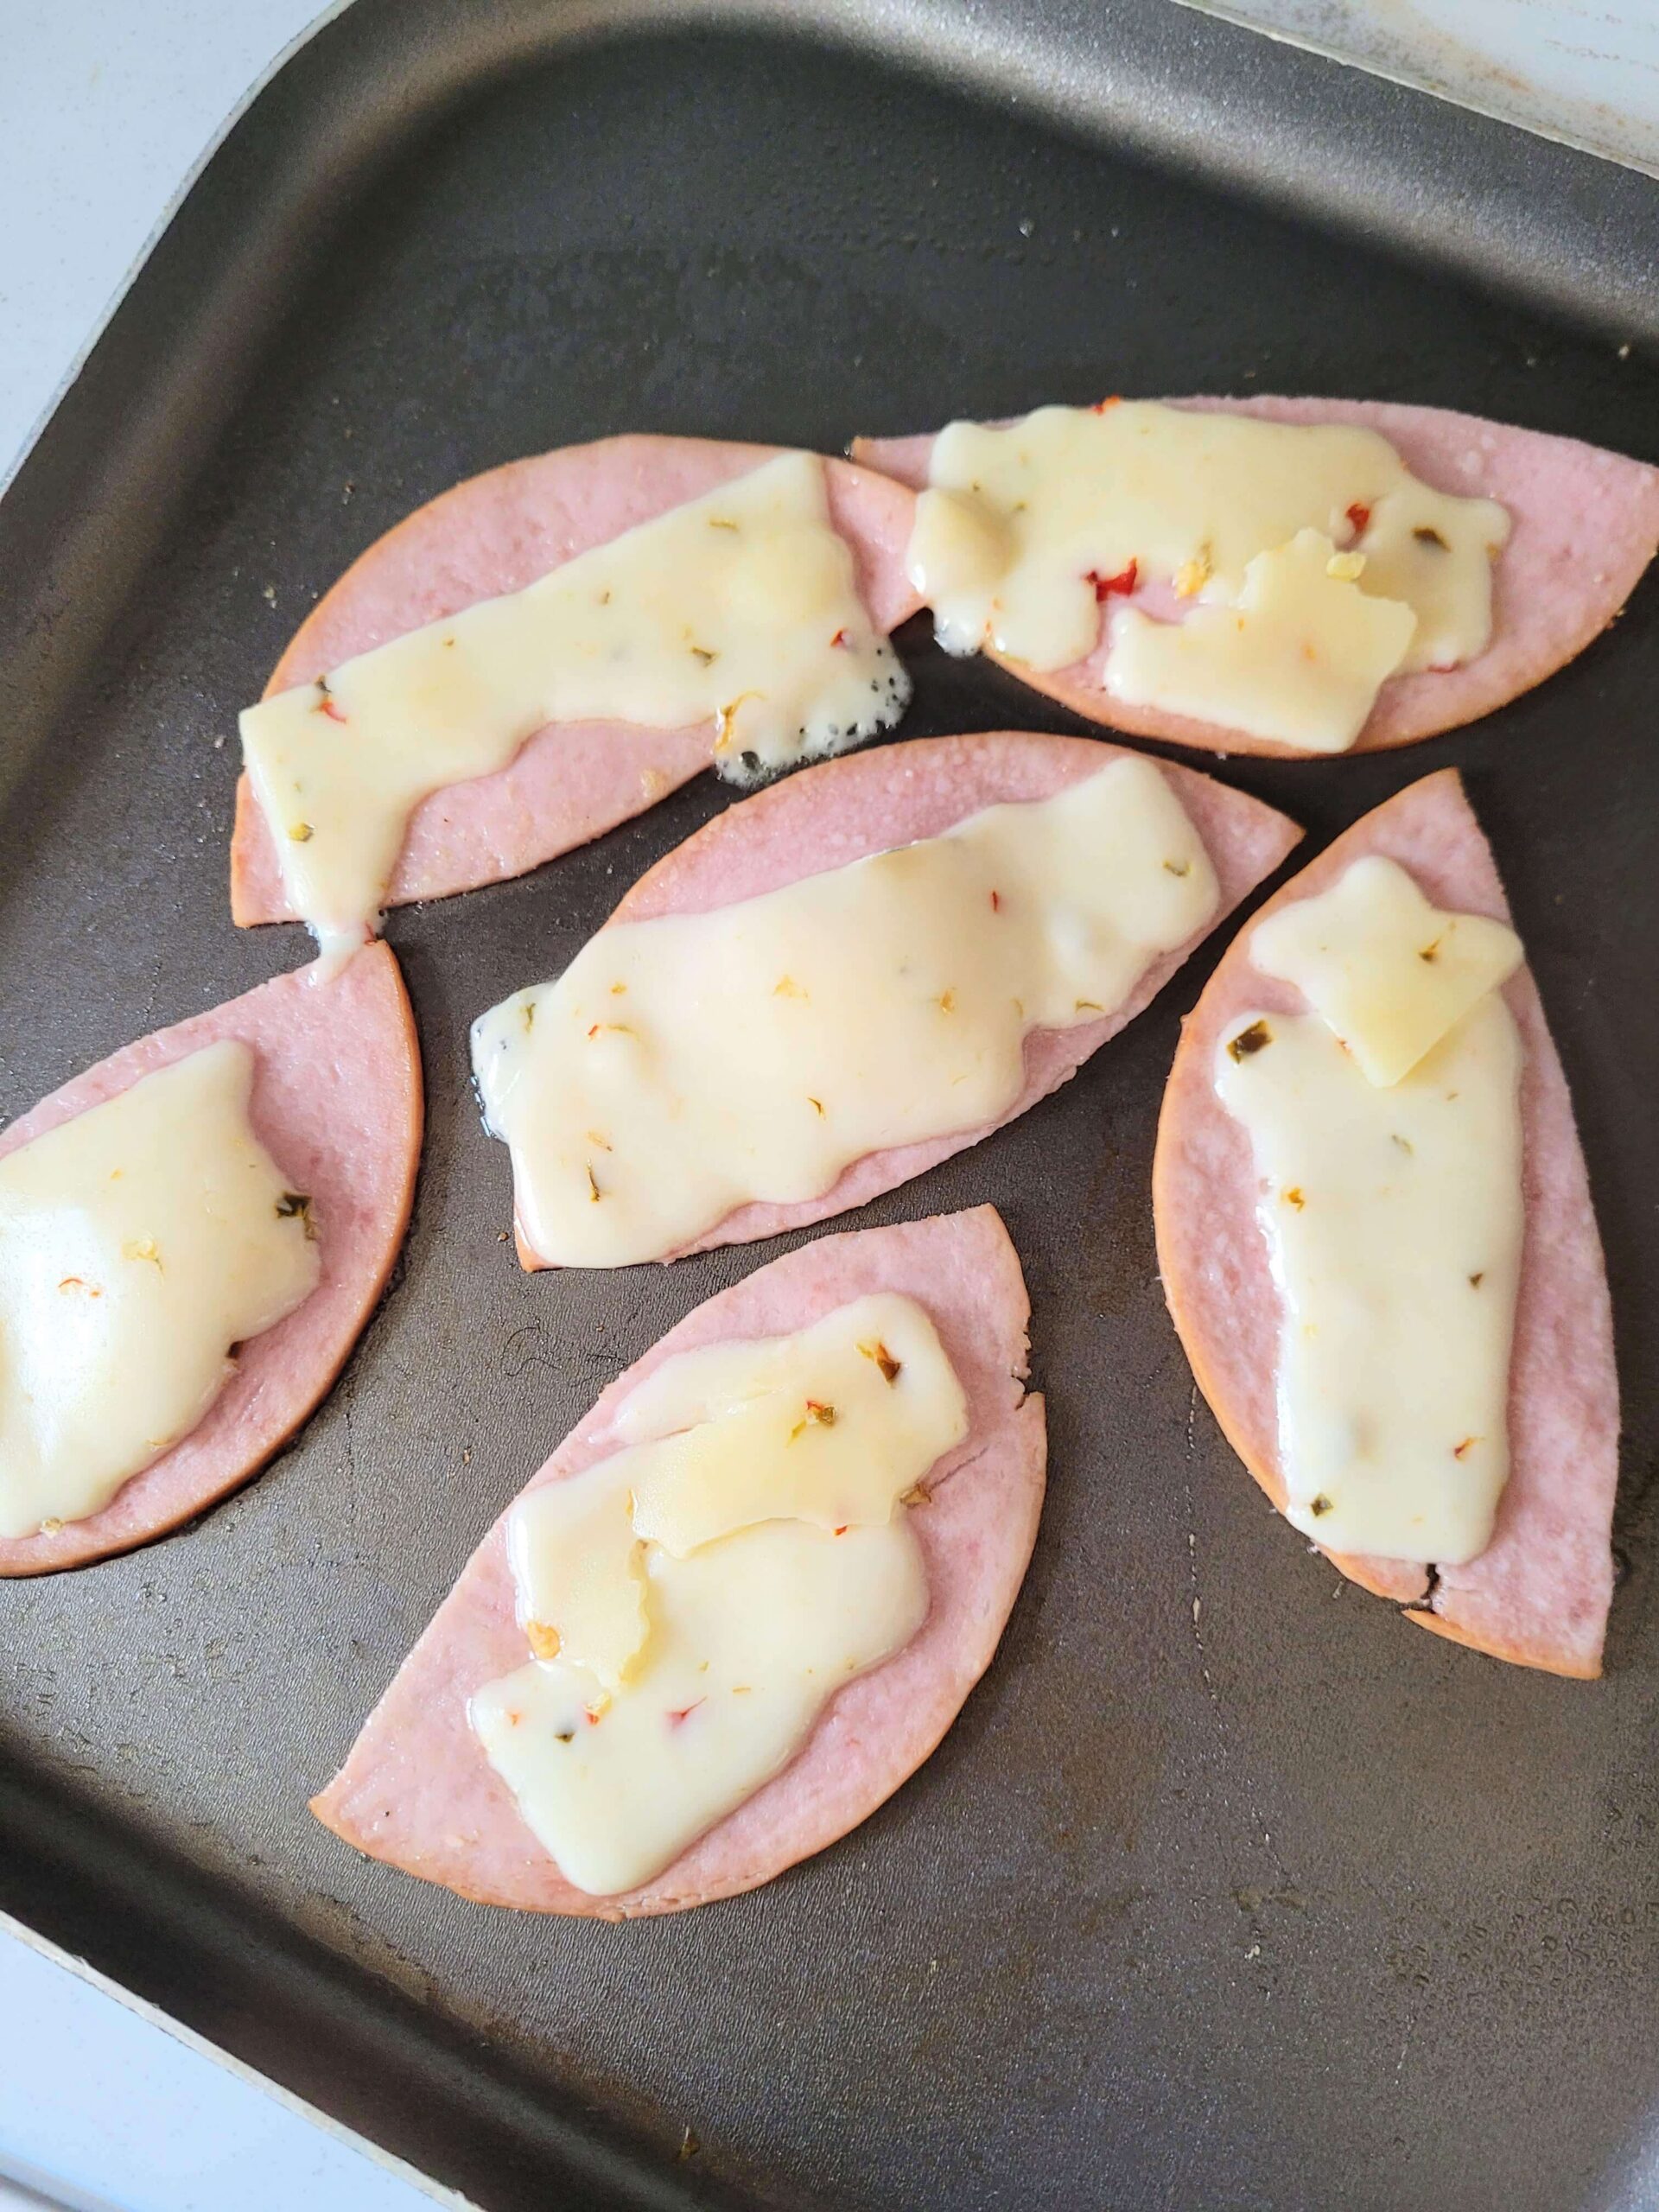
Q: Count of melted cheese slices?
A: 6